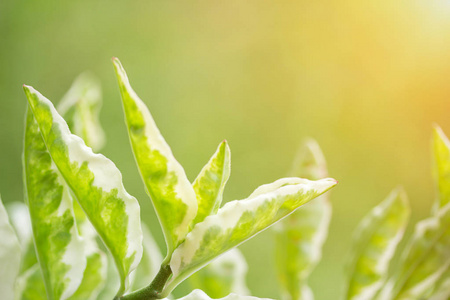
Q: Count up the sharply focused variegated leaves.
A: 5